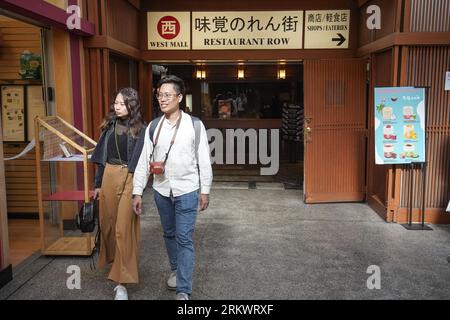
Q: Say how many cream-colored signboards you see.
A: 3